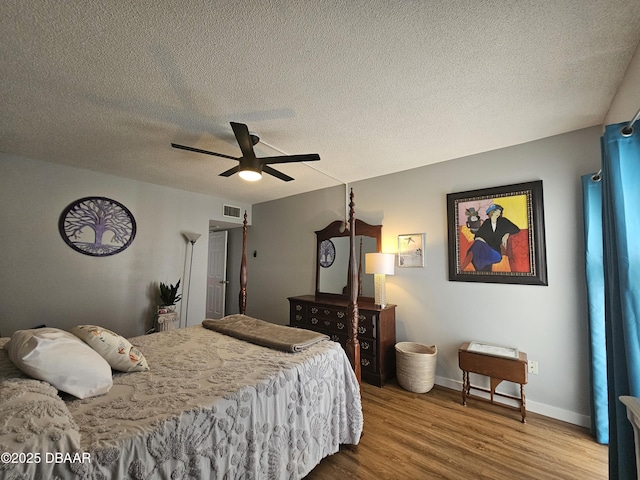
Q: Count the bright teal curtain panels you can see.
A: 2